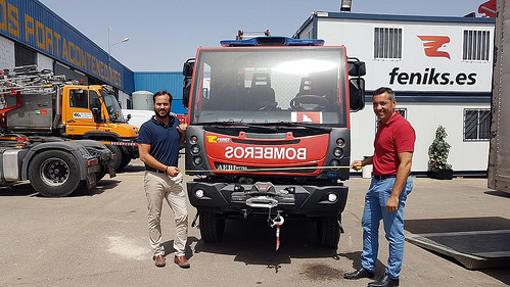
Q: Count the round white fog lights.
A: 2